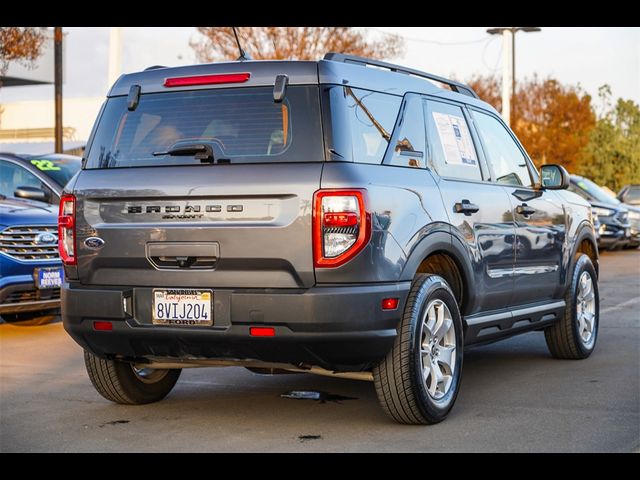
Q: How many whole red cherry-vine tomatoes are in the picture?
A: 0